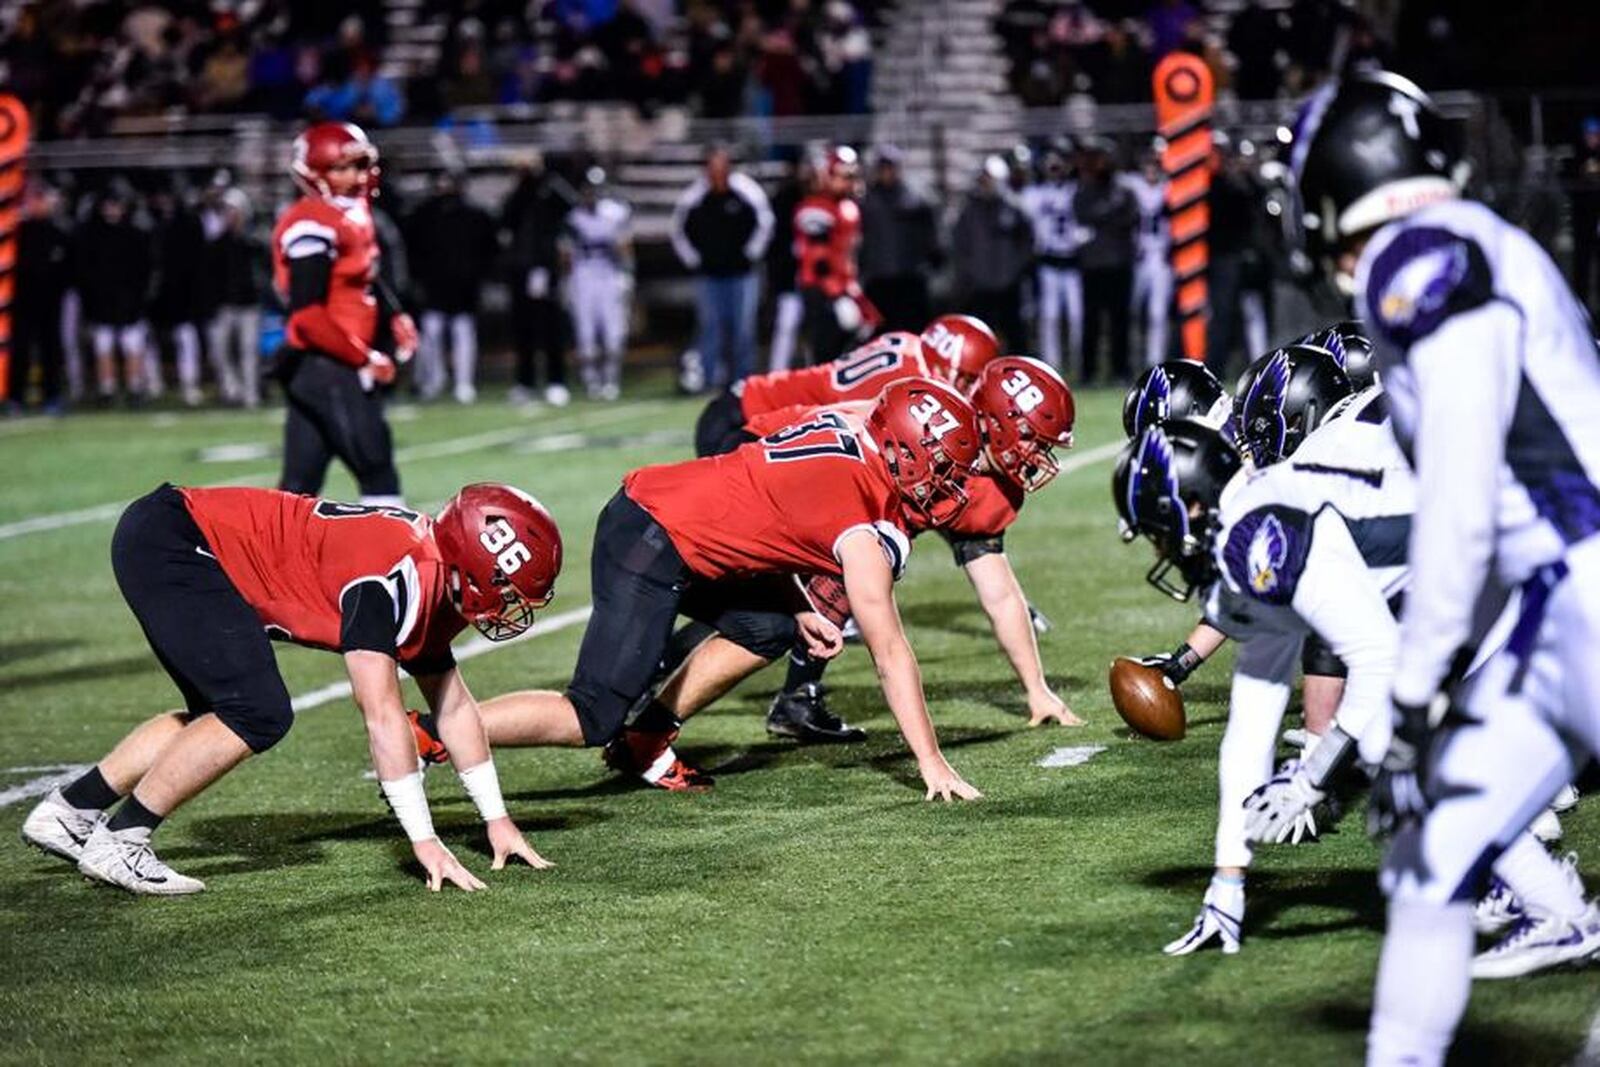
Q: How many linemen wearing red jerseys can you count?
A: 4